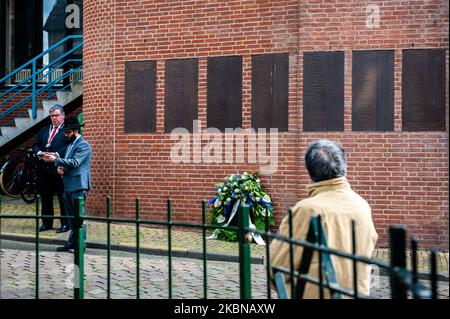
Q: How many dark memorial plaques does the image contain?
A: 7